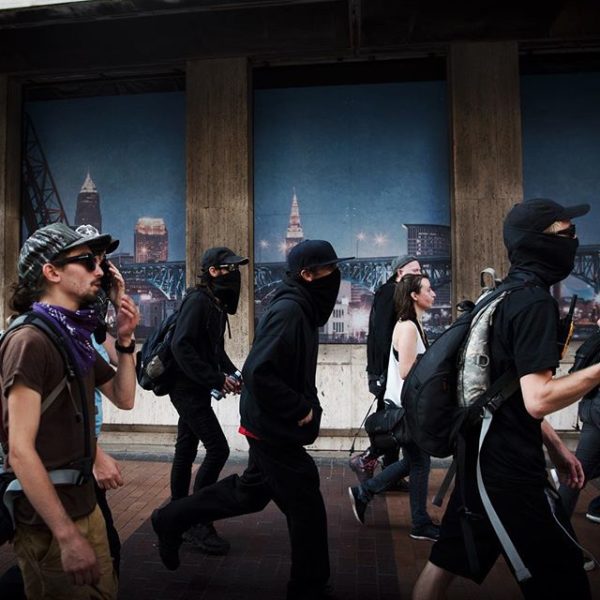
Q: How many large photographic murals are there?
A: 3